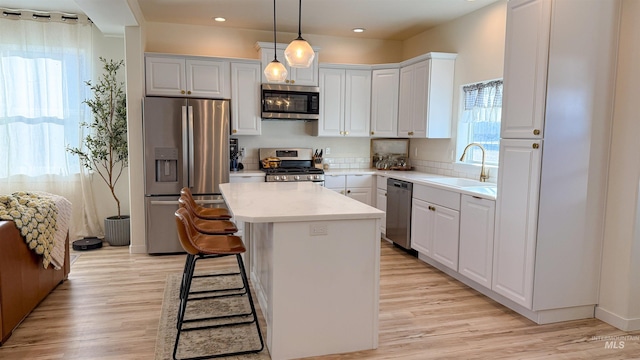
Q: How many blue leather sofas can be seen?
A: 0